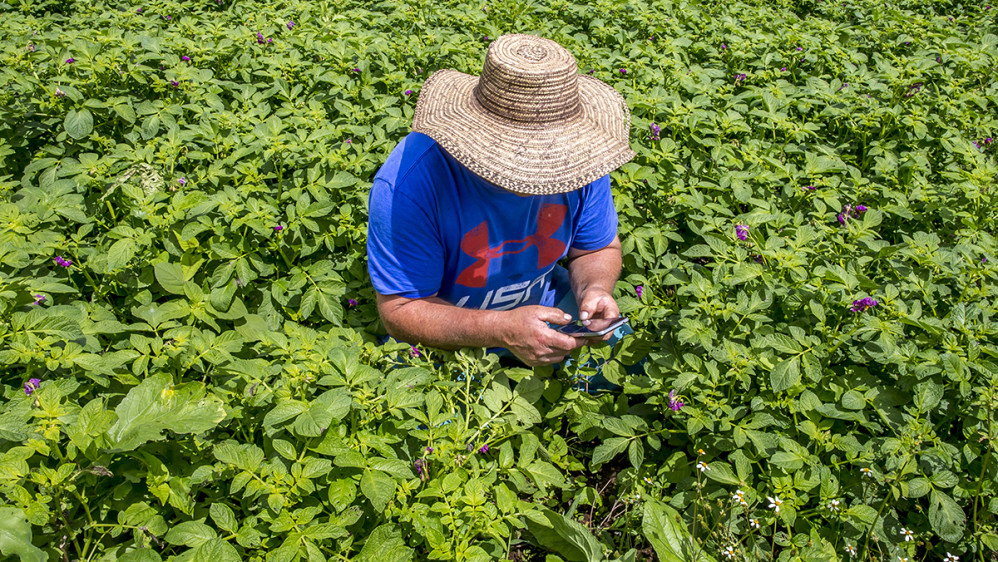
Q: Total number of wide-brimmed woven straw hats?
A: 1